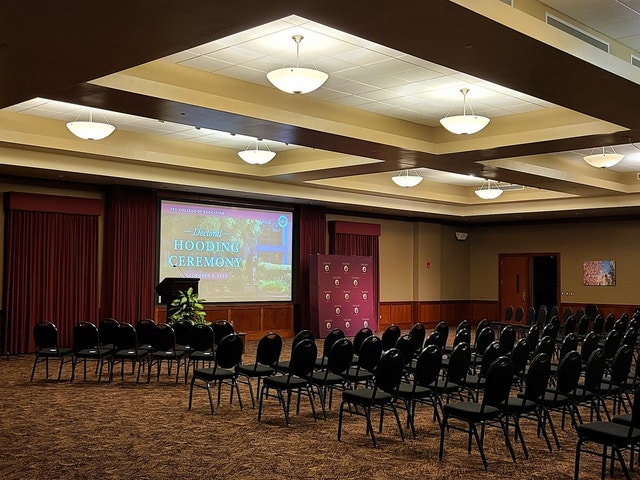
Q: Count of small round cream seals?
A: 13